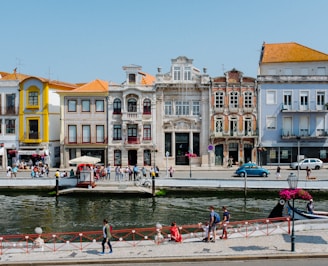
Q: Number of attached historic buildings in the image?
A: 7